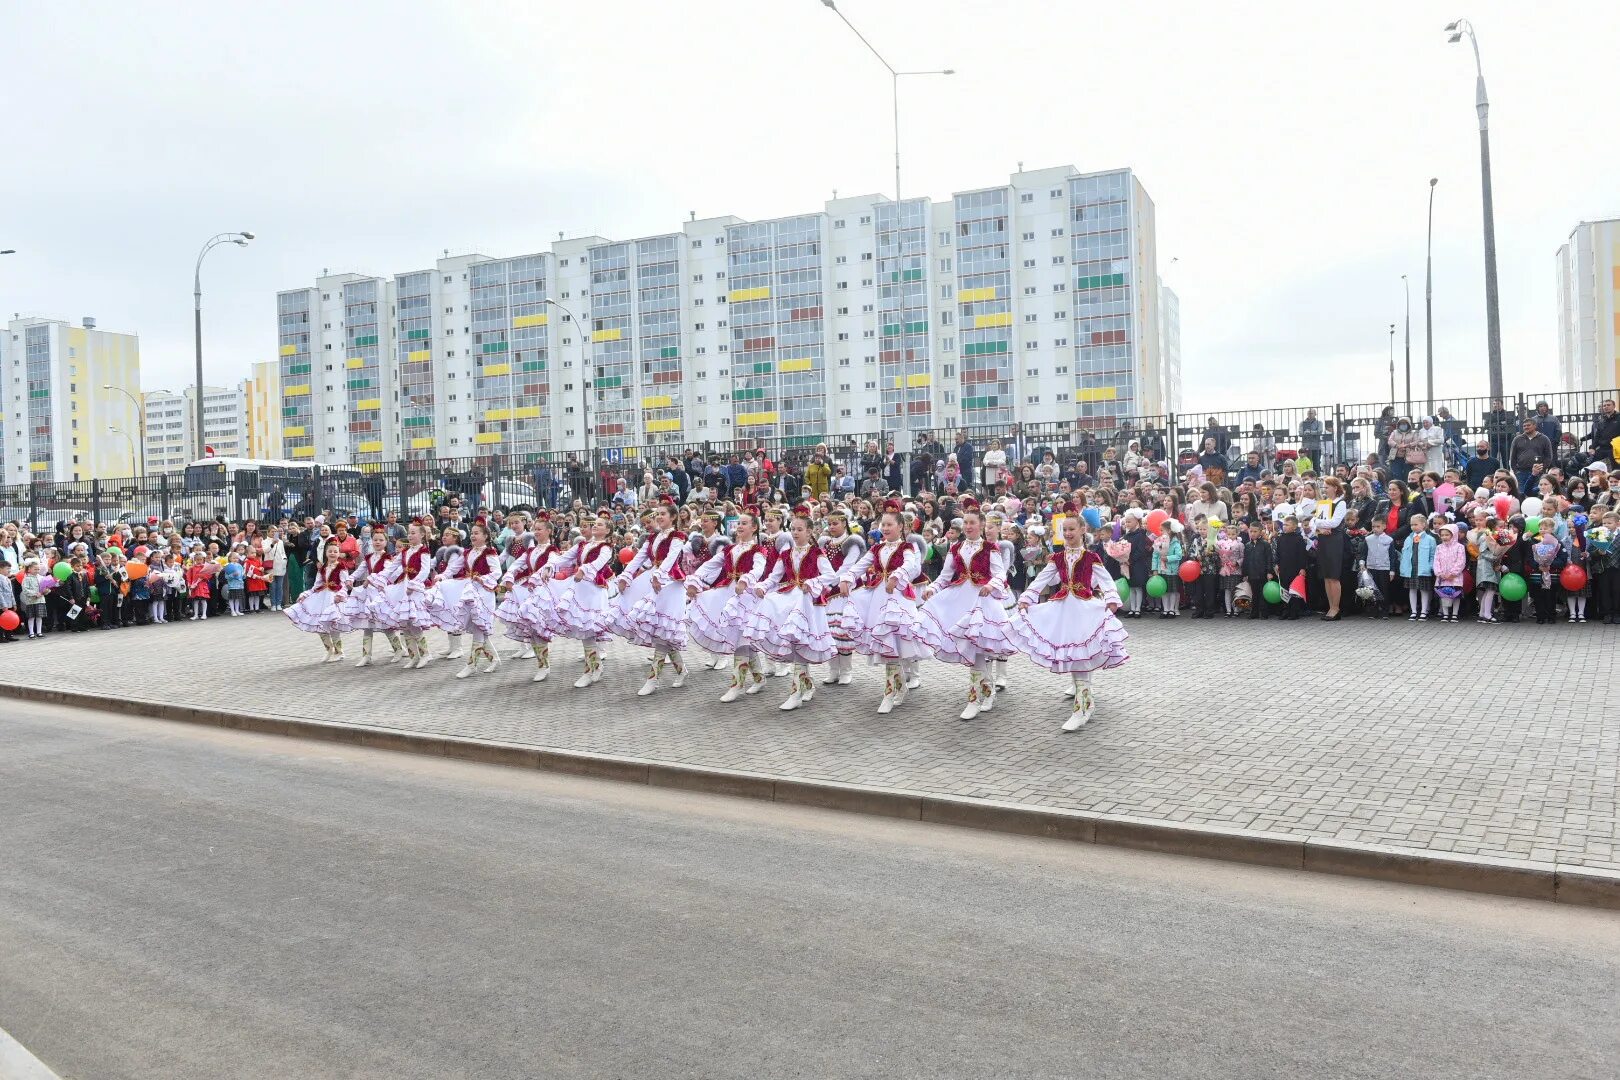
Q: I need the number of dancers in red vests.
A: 12